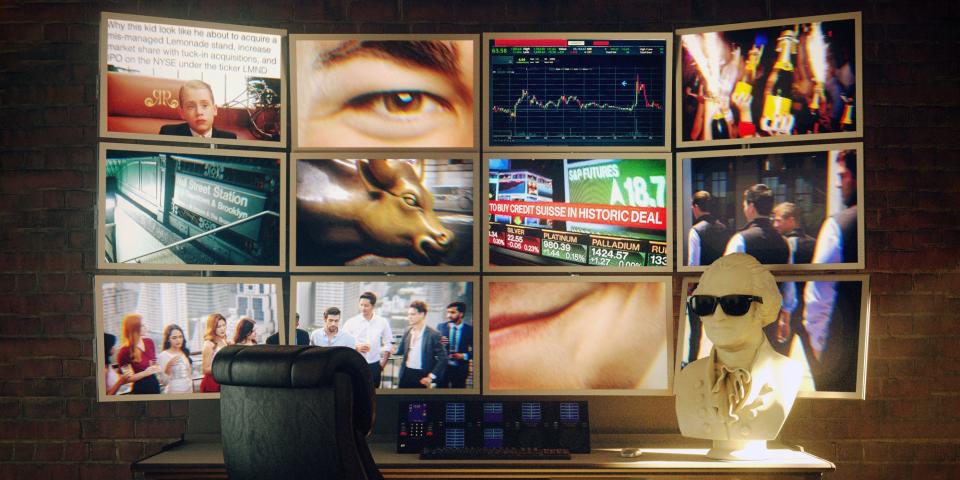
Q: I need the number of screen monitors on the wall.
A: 12